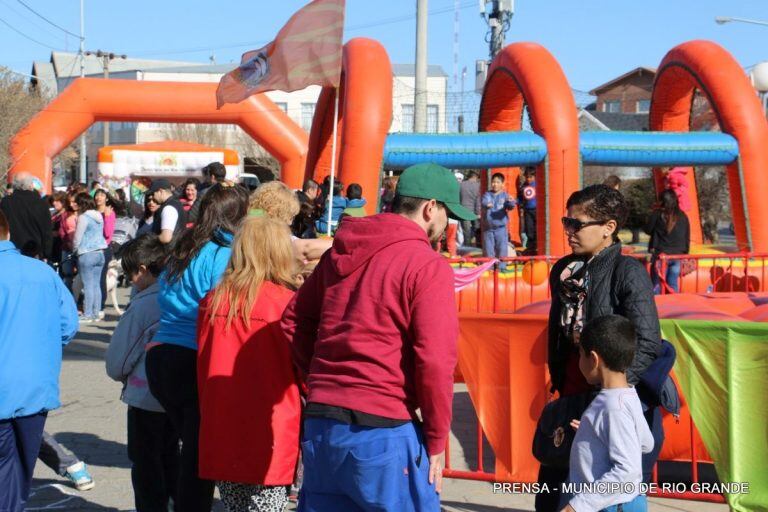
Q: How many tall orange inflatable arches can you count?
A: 4